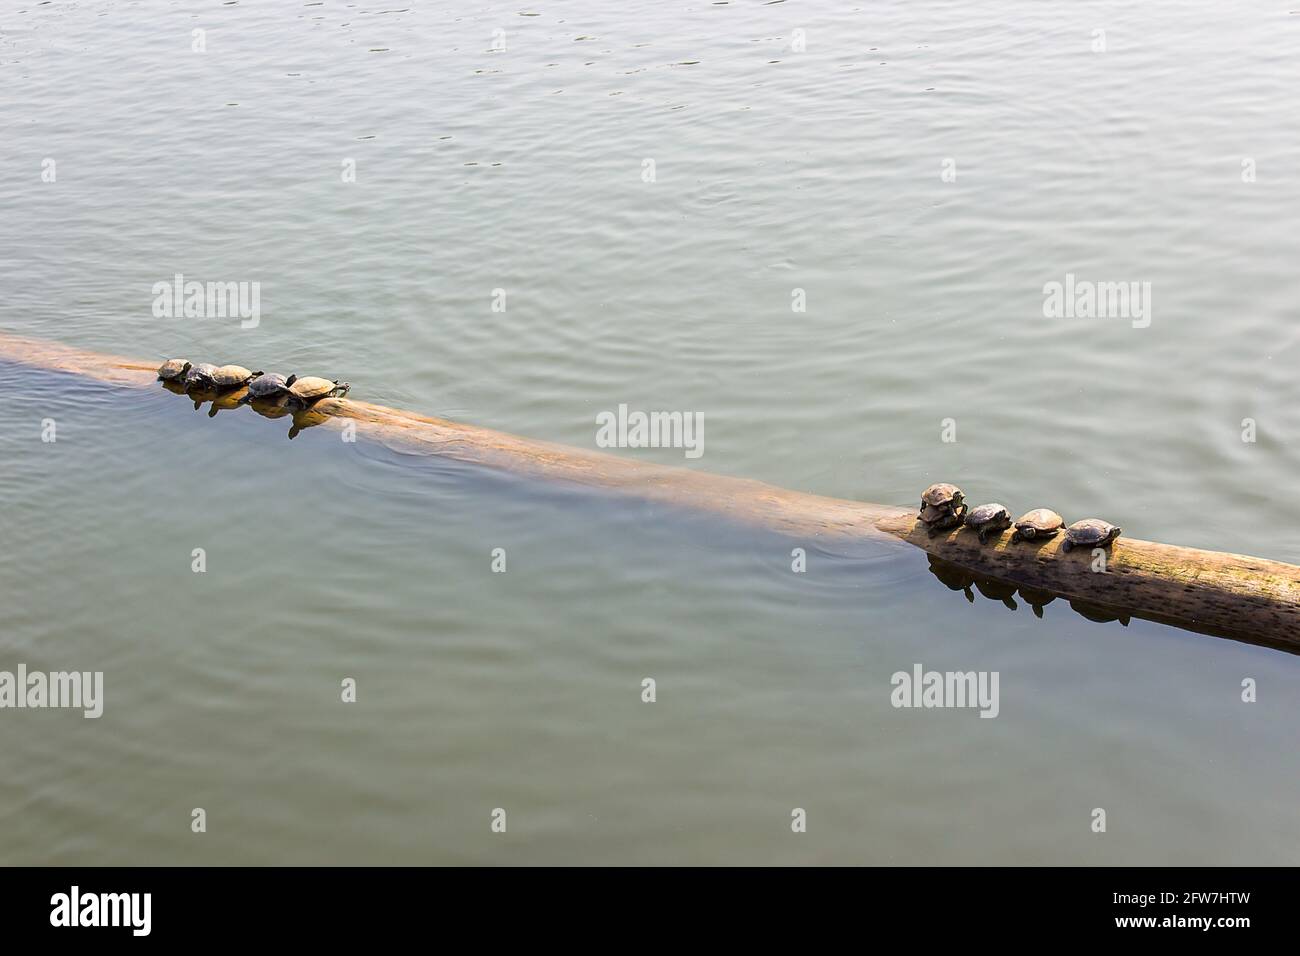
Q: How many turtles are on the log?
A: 10